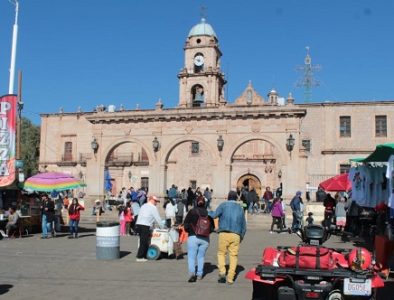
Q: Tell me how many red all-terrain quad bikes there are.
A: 1